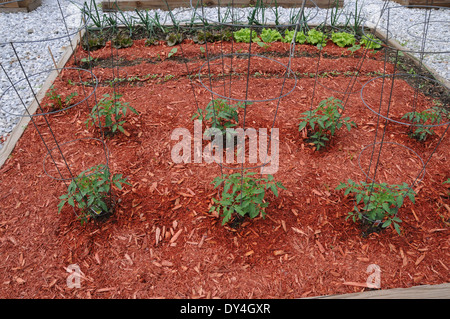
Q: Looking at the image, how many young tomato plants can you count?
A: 7